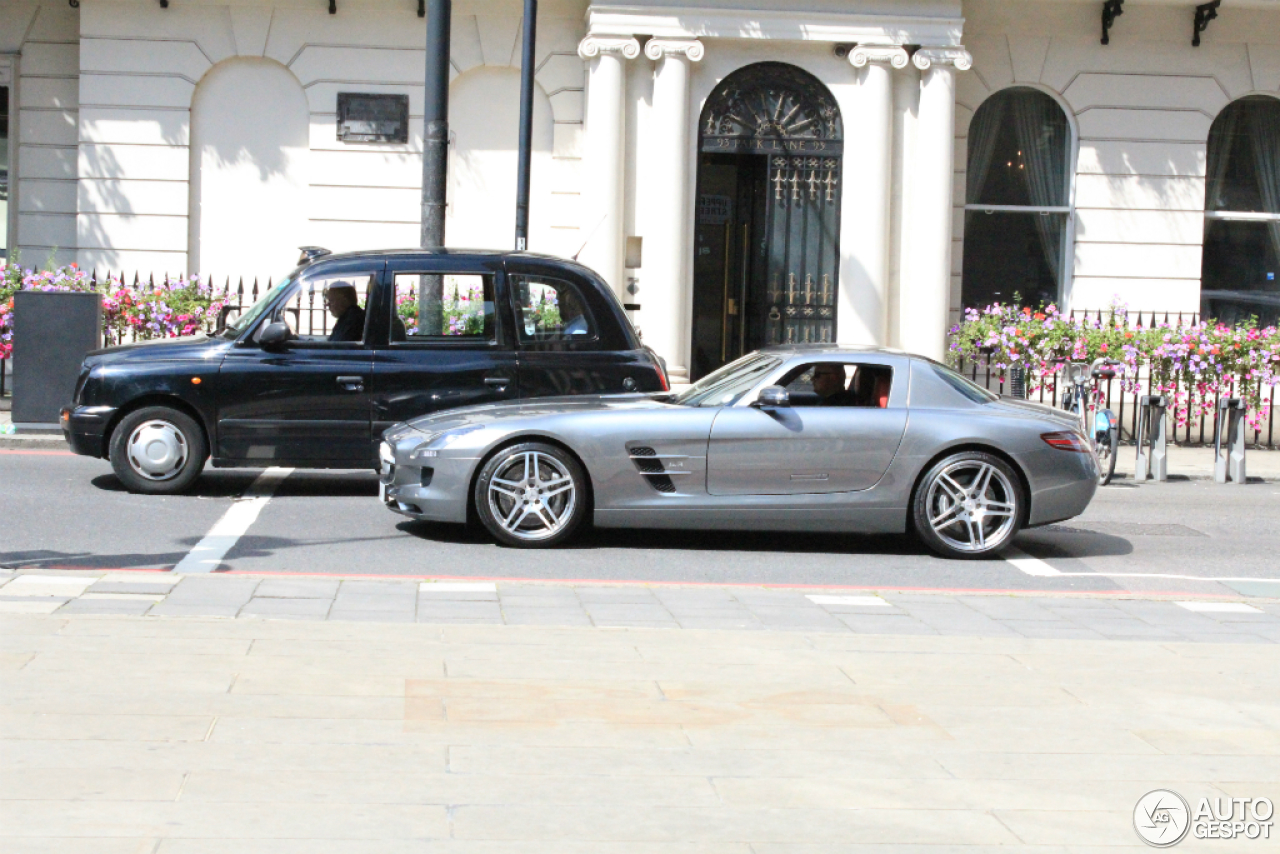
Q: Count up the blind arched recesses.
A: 2